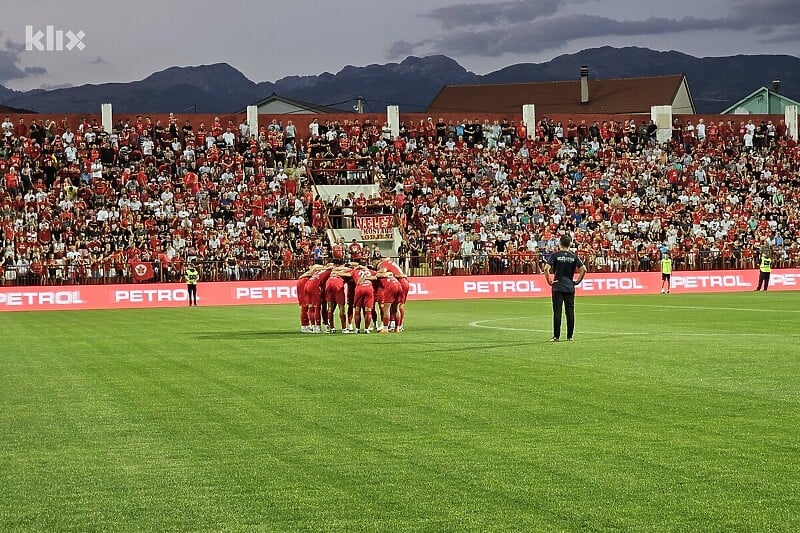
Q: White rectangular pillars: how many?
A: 6